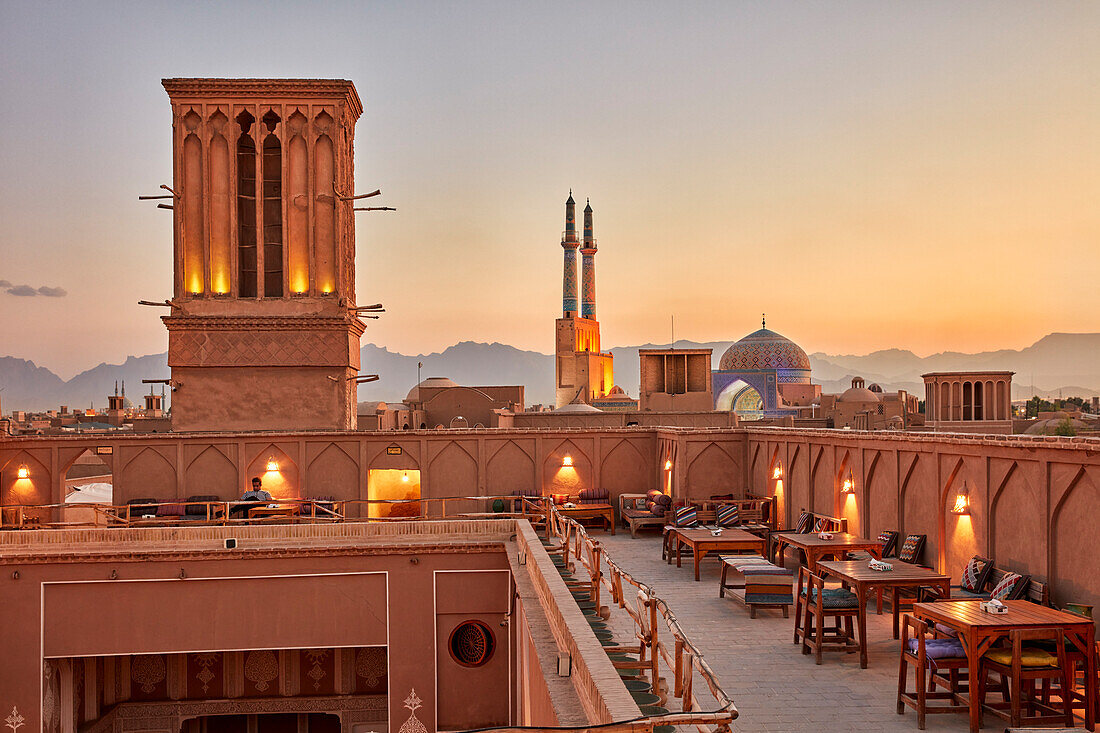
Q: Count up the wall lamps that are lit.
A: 7